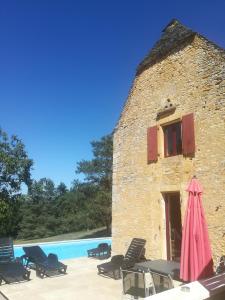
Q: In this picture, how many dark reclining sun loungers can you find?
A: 4